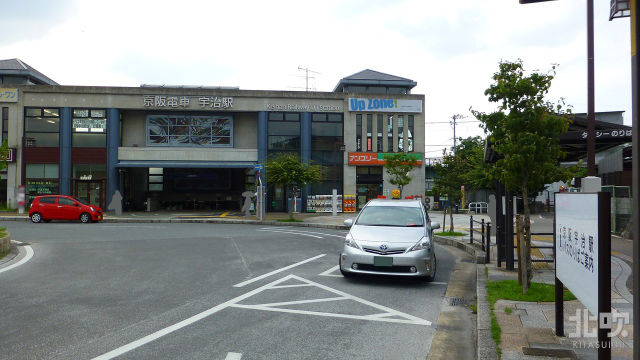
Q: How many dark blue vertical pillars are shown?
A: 4